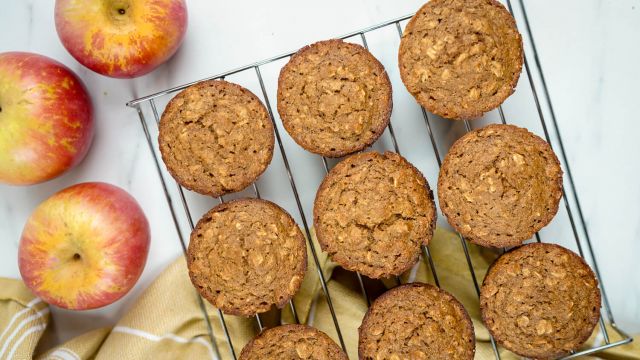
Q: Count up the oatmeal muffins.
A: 9